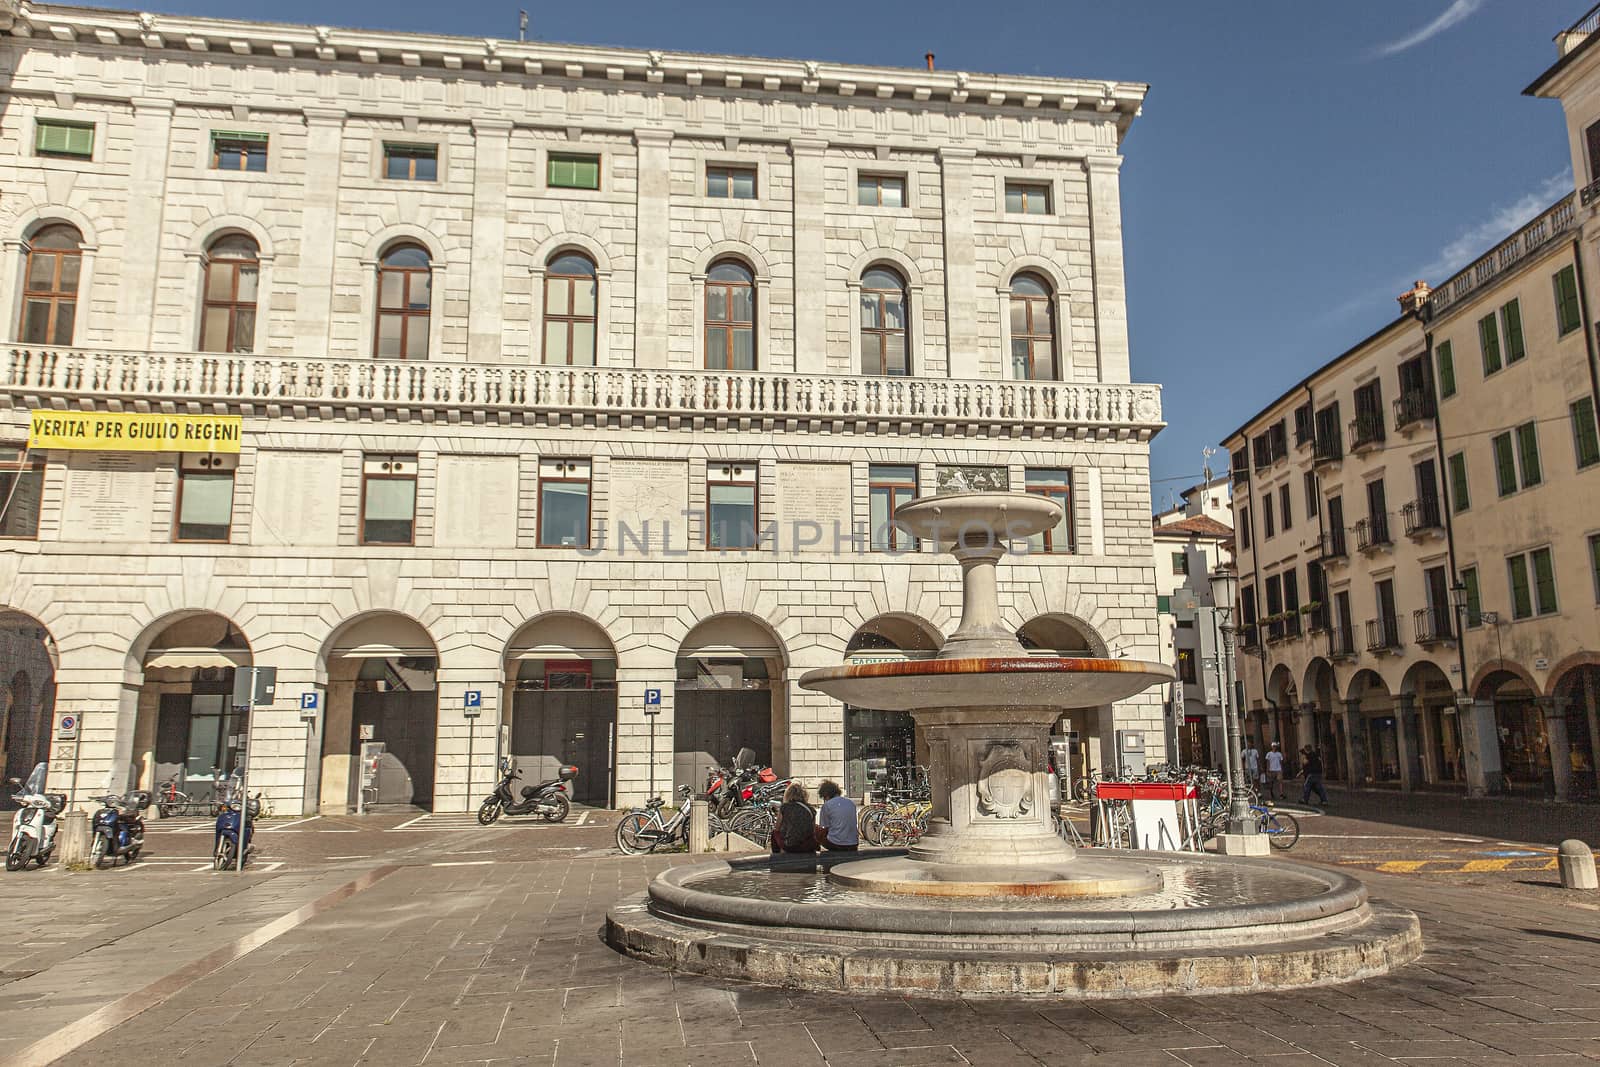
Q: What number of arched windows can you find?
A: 7